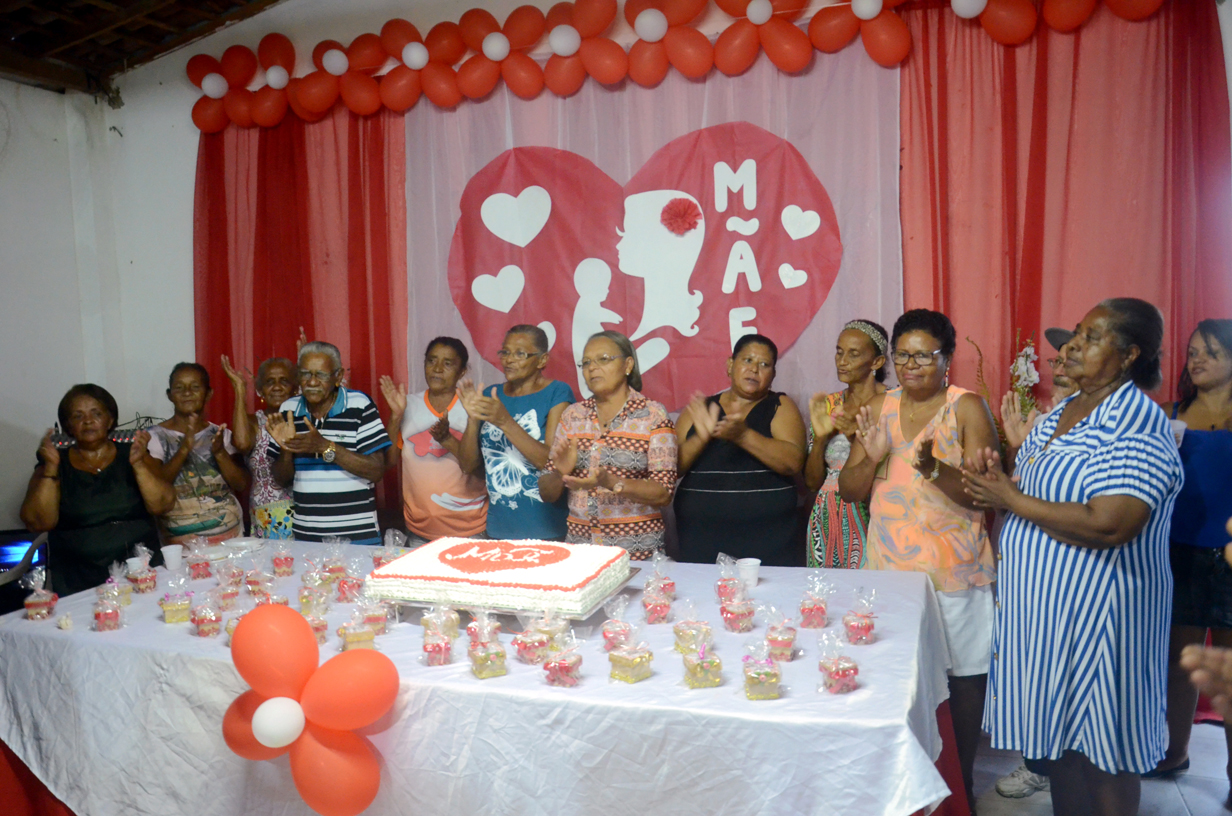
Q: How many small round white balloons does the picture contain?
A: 11